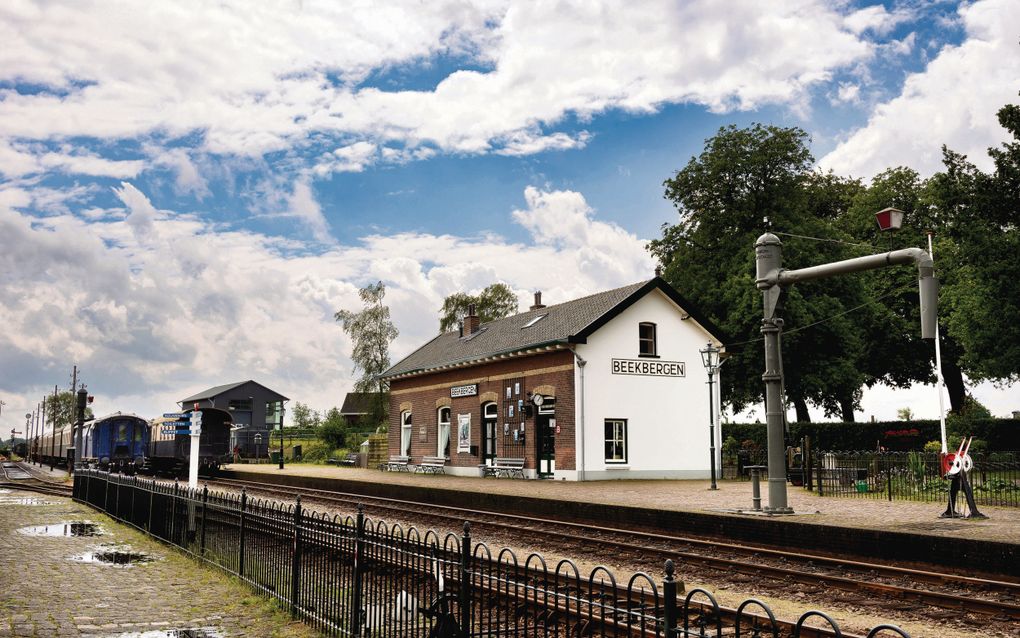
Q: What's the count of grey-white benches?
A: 3